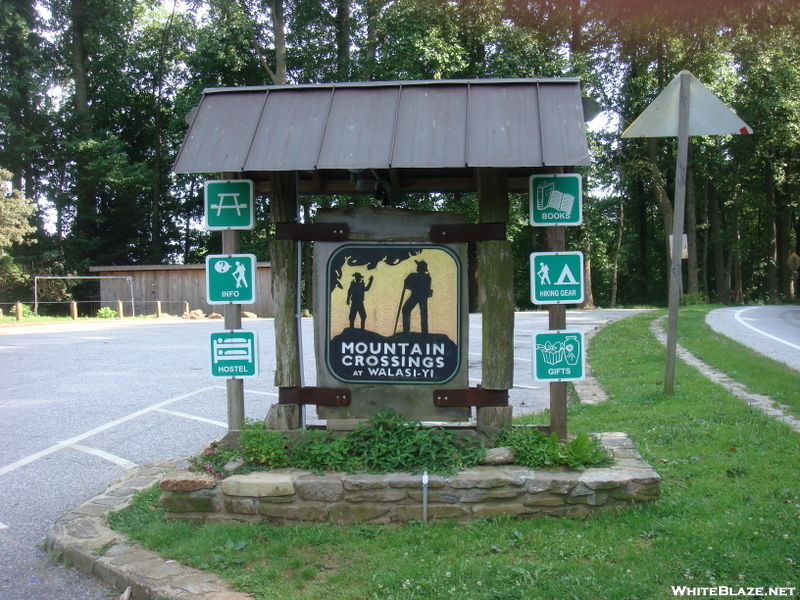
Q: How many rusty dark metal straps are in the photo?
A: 4